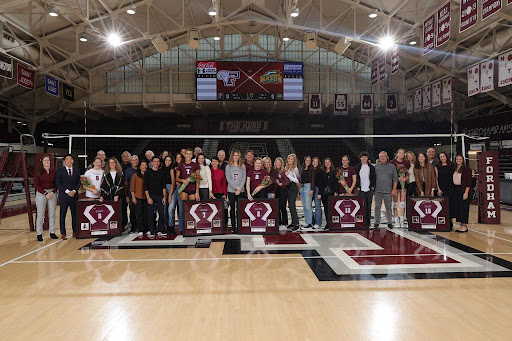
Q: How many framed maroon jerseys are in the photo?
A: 5